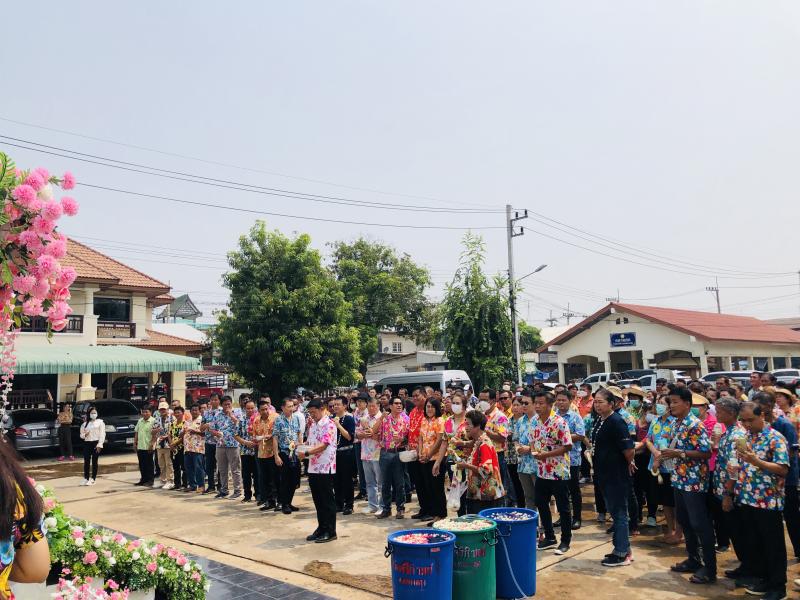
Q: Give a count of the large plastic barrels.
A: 3